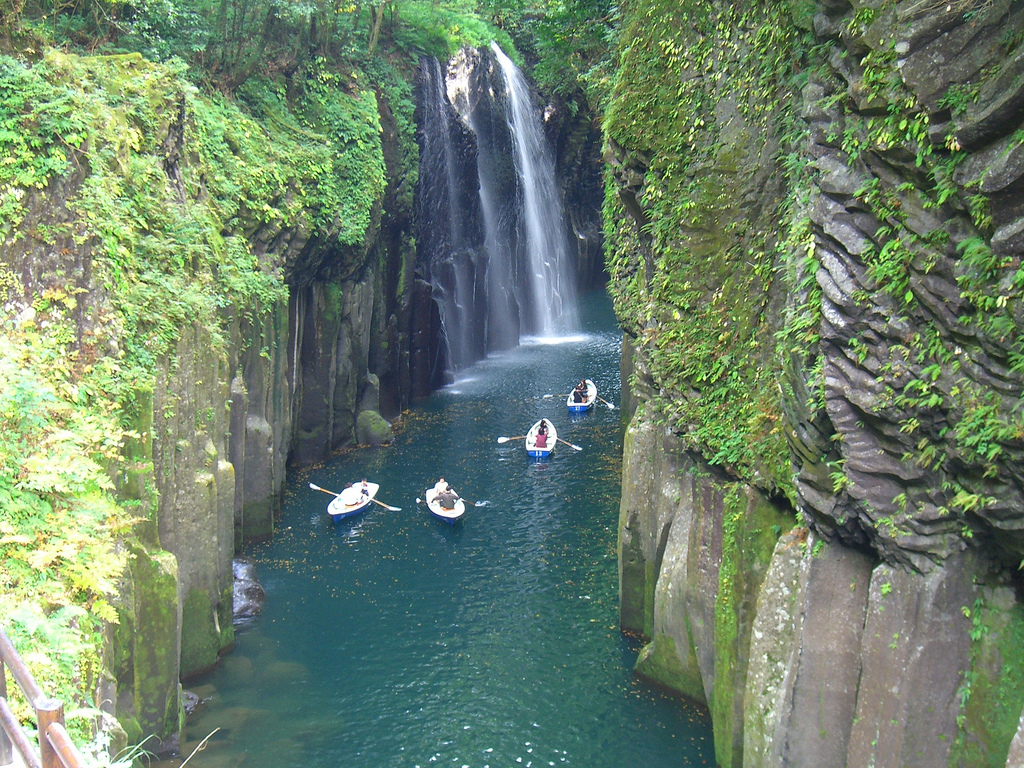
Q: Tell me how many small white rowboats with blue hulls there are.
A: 4